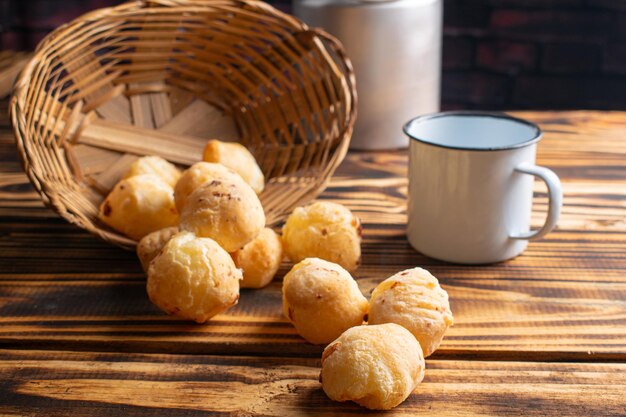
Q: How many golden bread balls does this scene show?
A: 12